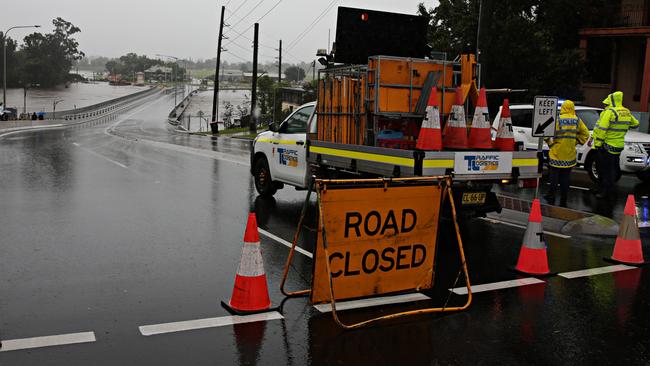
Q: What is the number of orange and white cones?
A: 7